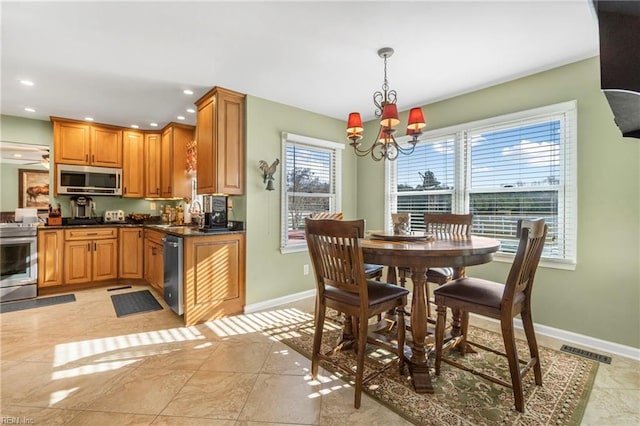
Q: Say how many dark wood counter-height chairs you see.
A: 4